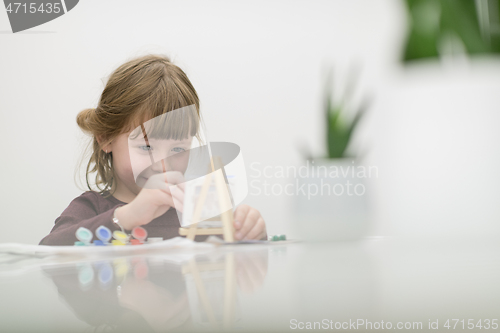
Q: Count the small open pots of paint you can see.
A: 4